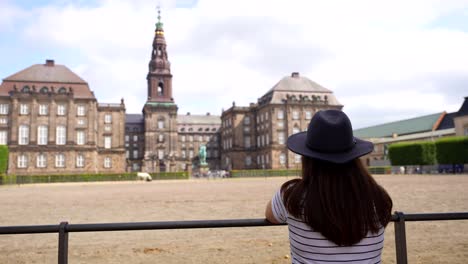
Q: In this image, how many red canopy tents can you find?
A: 0